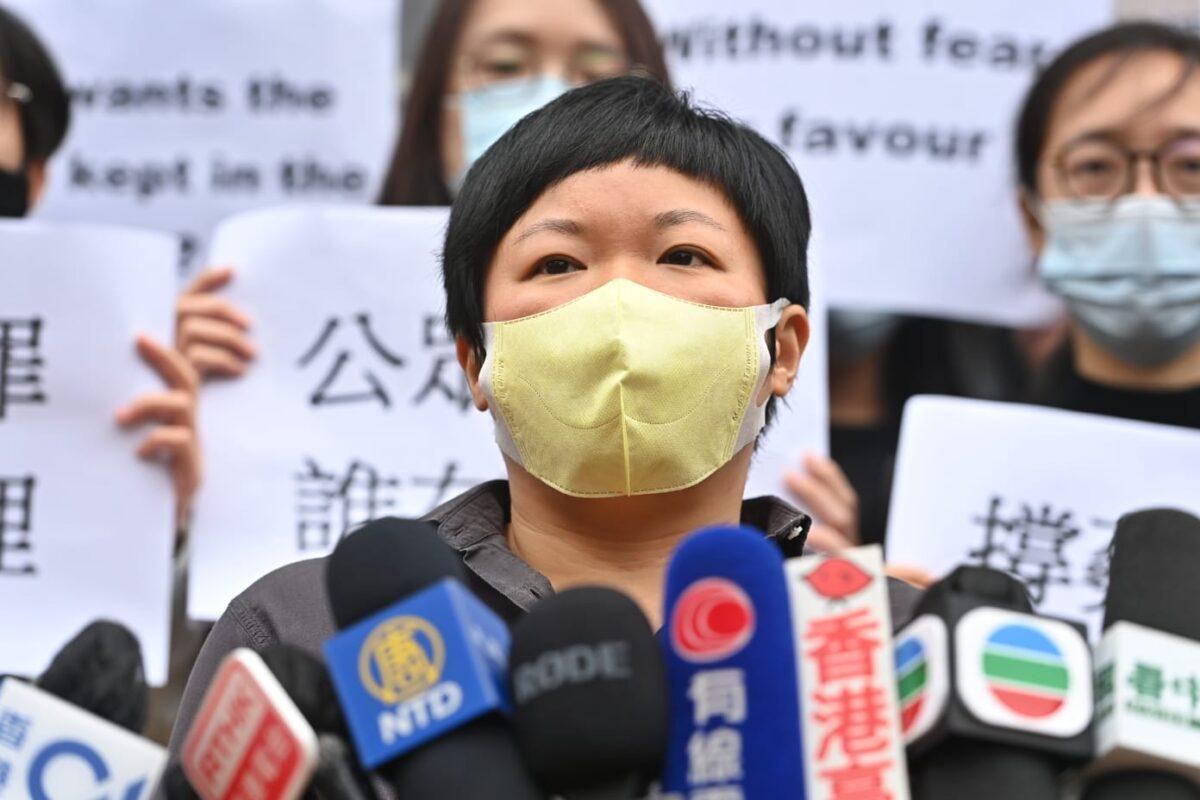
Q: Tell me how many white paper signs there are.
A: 5